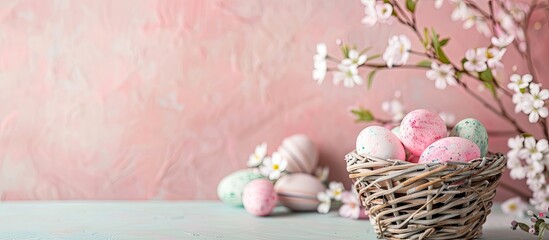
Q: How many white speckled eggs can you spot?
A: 1